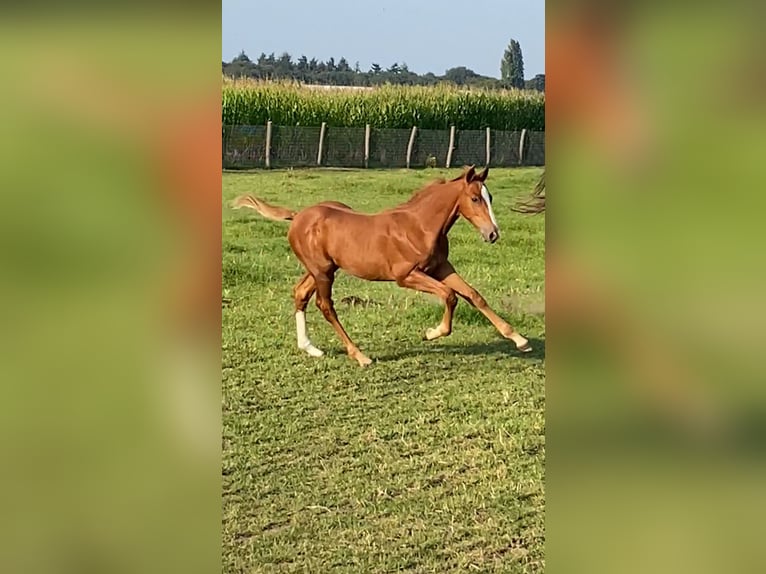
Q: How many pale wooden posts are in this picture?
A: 7